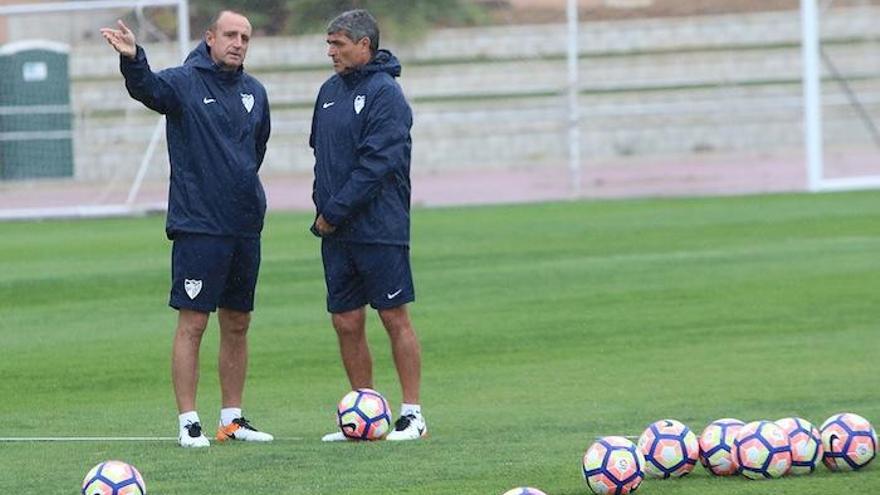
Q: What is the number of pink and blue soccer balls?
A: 9